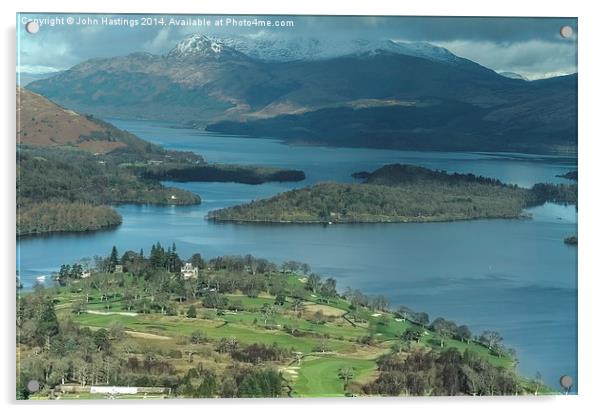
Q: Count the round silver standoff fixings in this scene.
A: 4